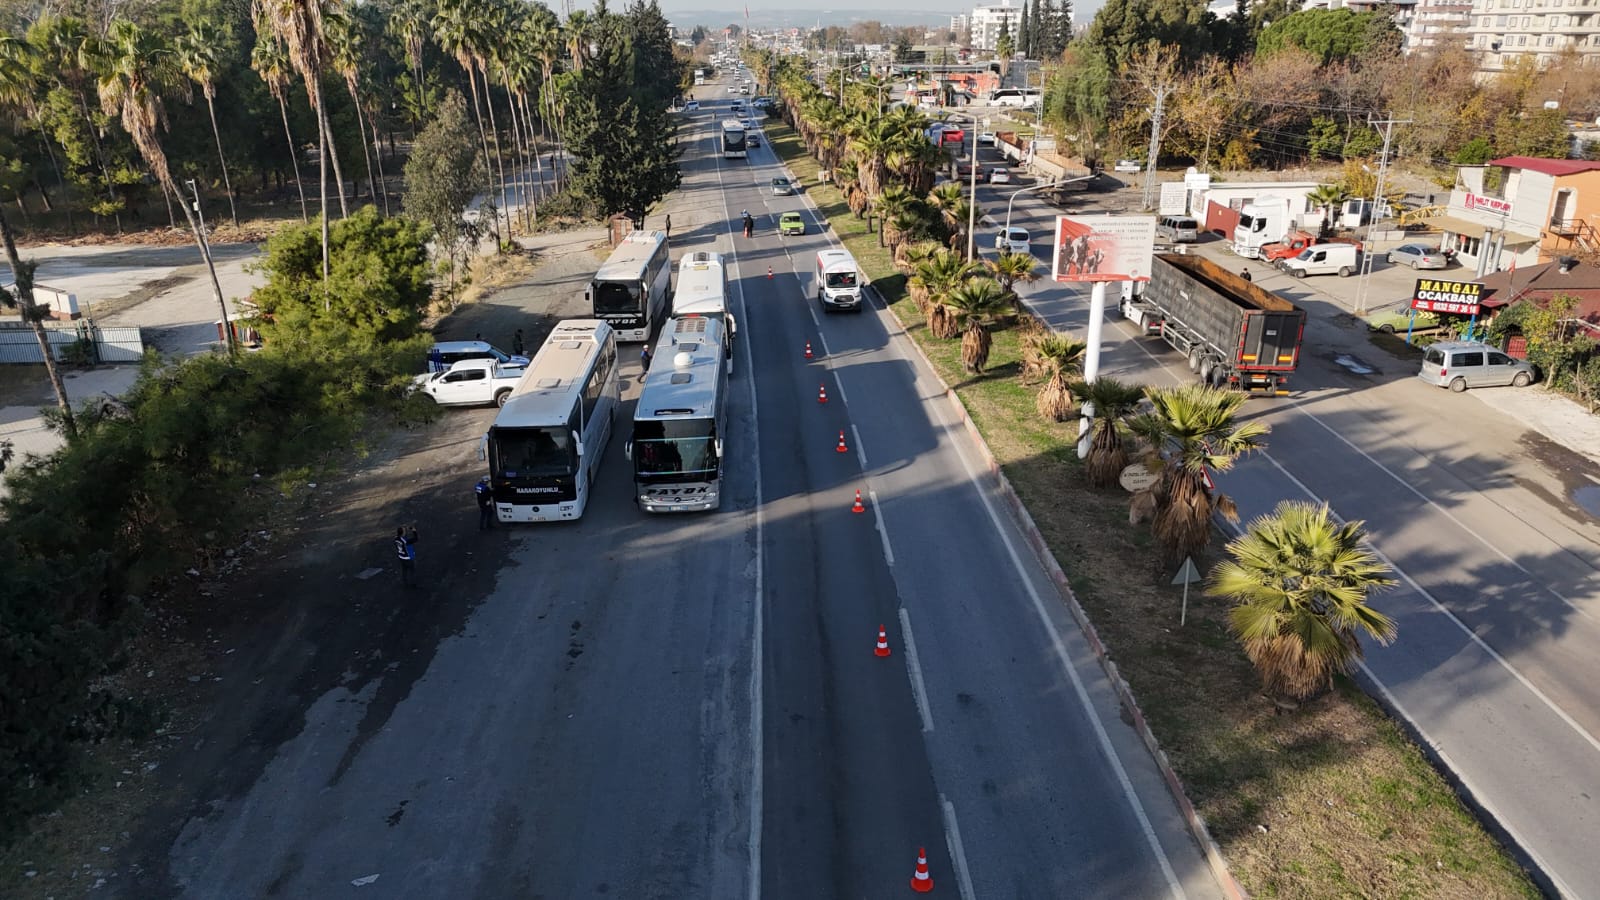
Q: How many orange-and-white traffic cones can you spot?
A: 8